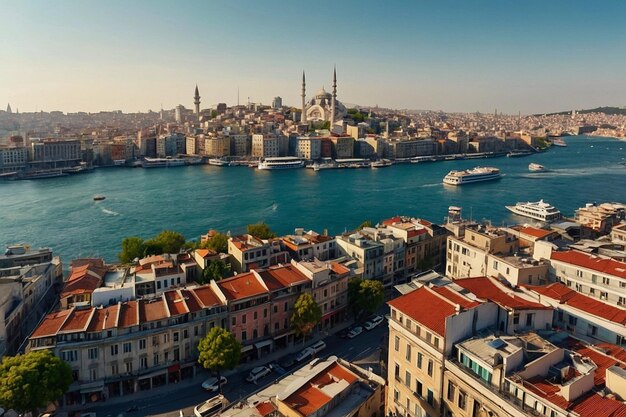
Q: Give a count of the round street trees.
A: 4